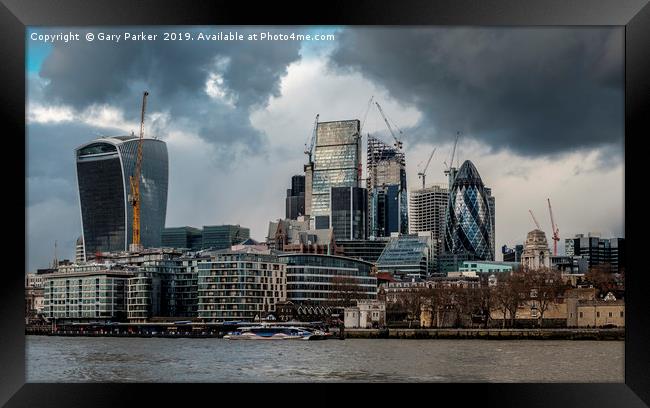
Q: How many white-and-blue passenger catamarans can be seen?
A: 1